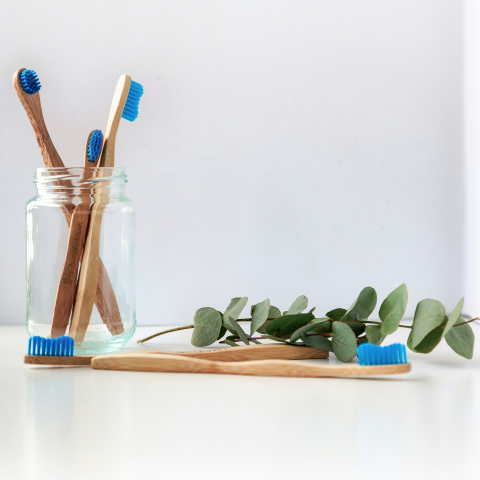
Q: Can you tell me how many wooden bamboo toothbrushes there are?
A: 5